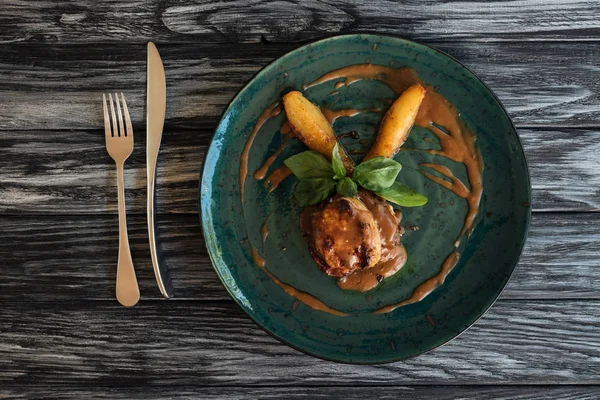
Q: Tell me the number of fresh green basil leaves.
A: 6